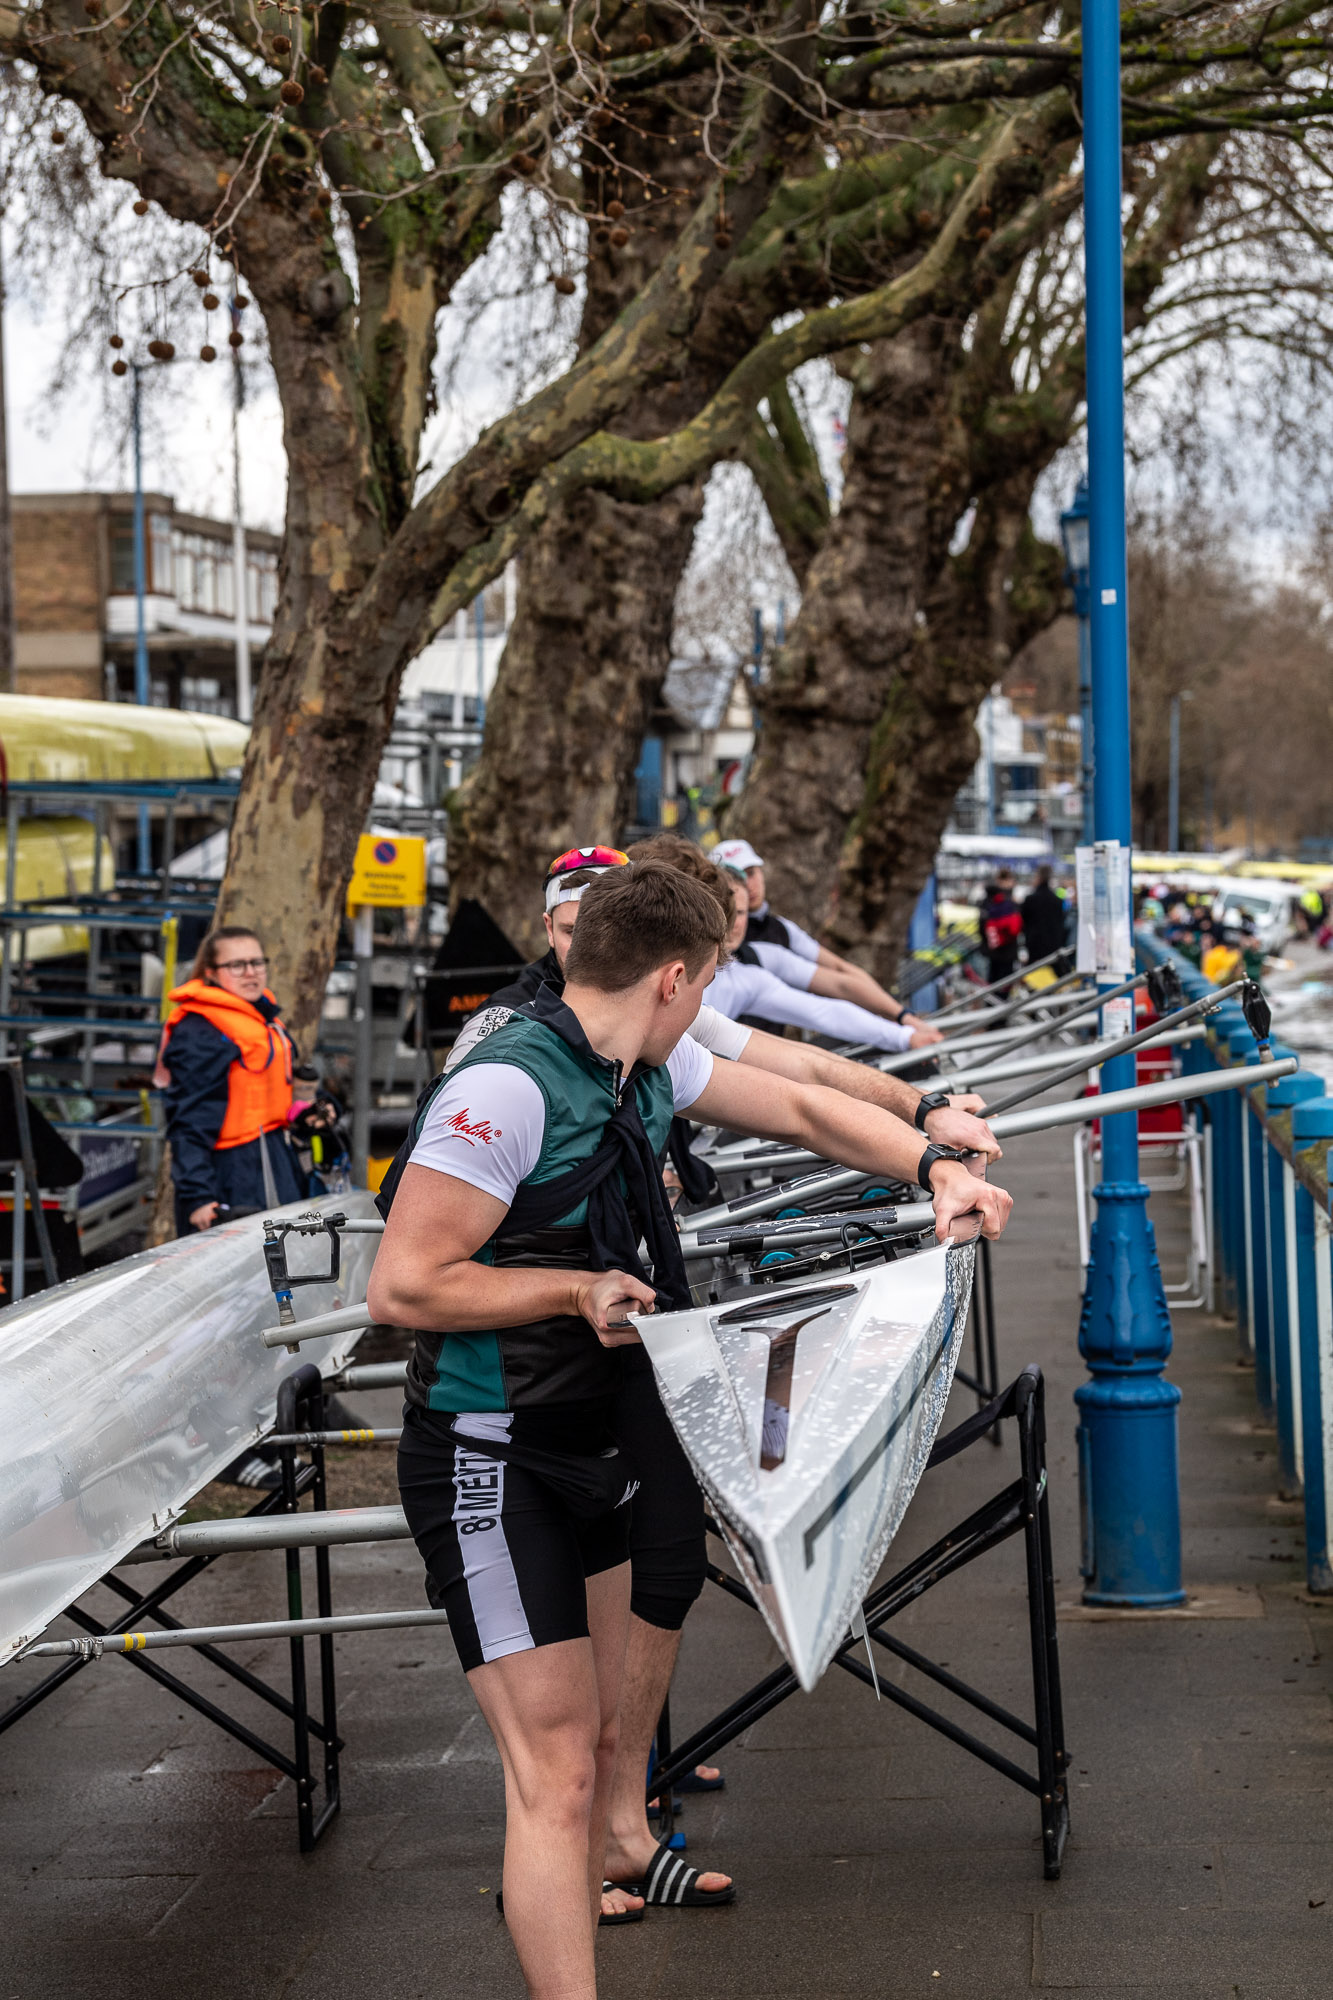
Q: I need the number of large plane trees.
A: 3